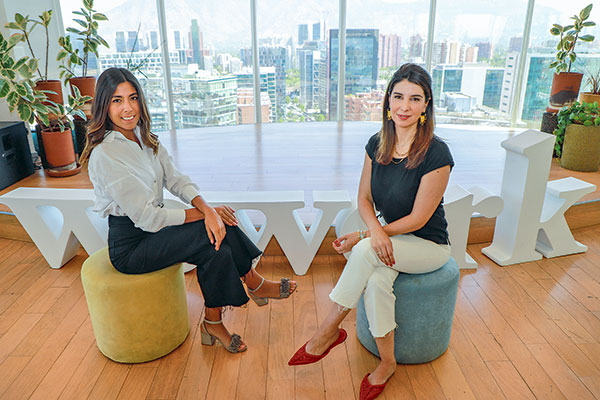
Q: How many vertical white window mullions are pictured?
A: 5